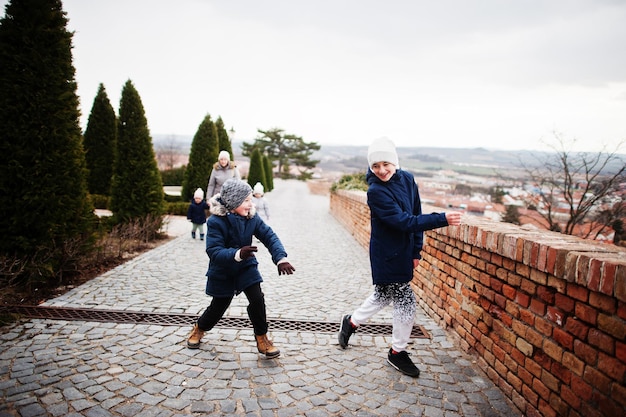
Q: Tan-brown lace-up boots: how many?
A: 2